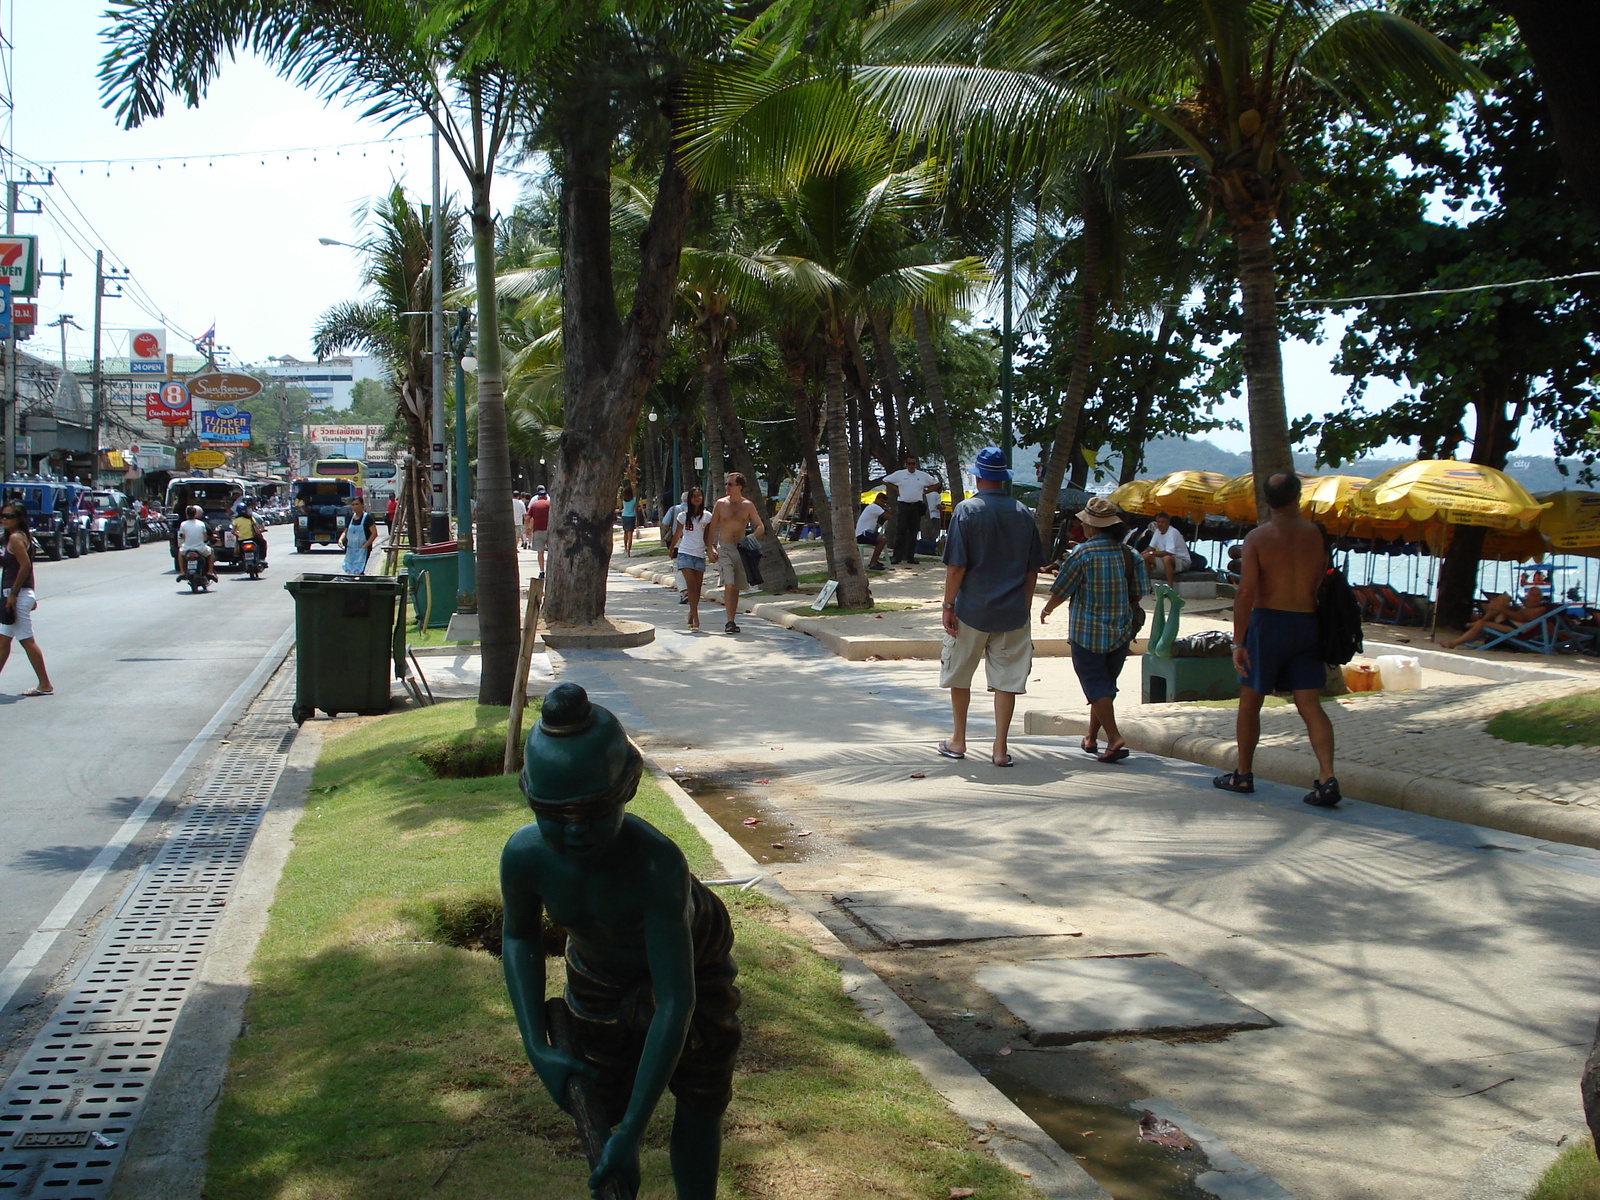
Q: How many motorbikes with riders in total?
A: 2